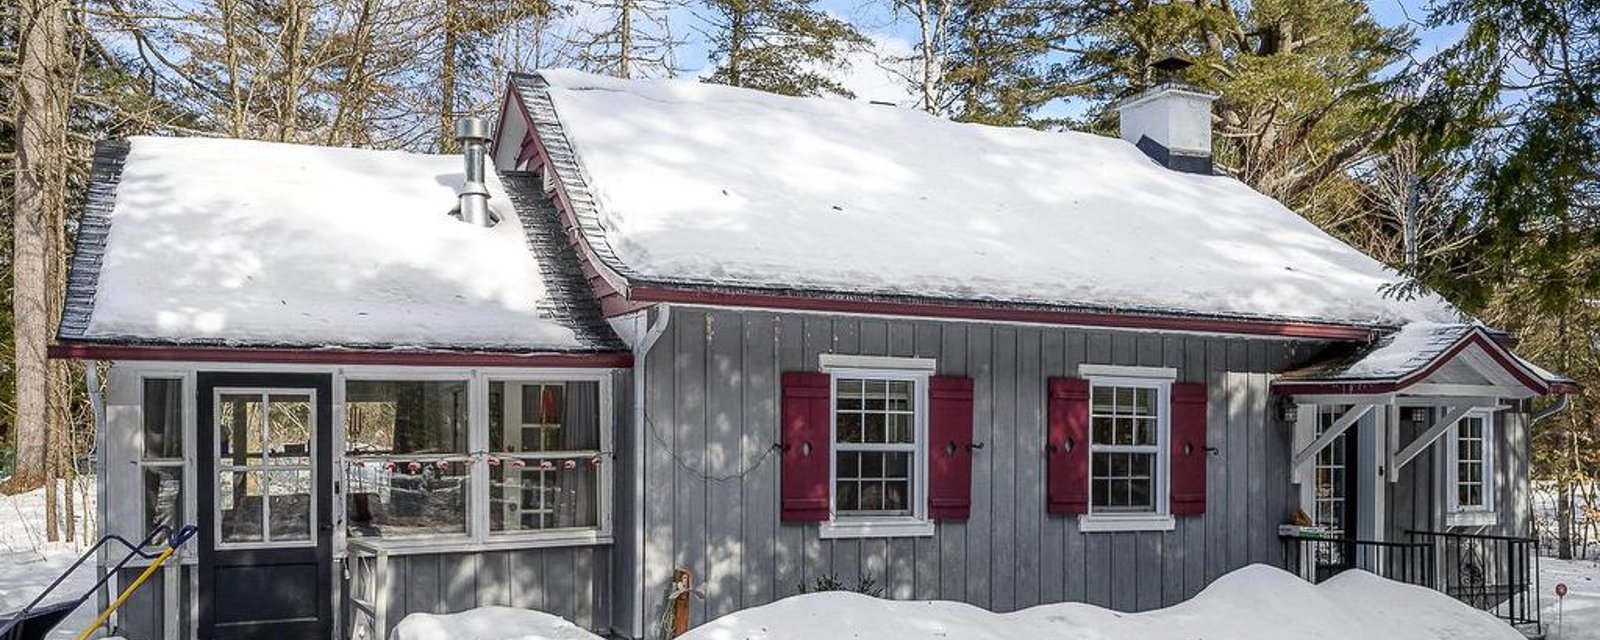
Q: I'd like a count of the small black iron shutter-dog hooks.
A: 4